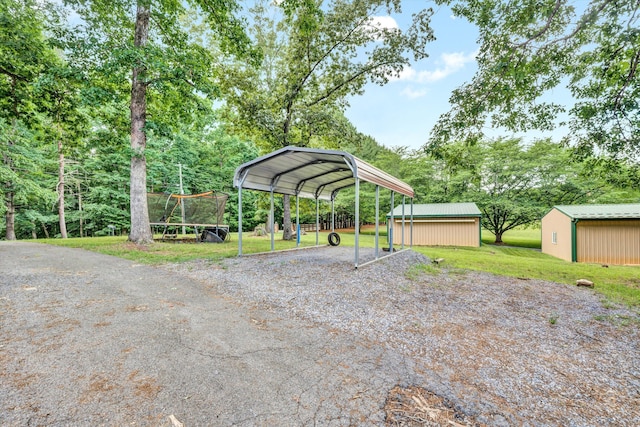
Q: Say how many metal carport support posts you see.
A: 10